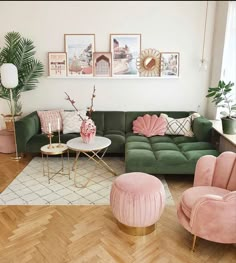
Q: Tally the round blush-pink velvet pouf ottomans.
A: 1